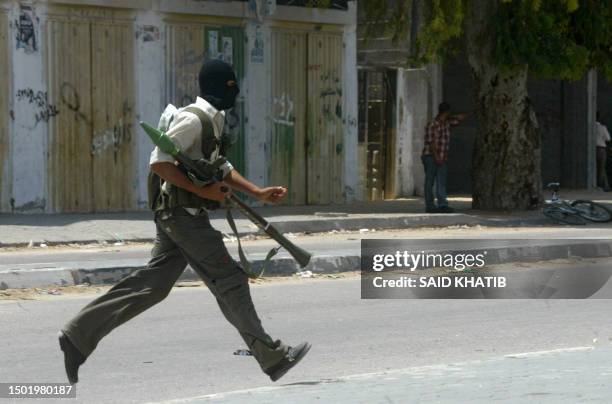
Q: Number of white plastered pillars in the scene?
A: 4